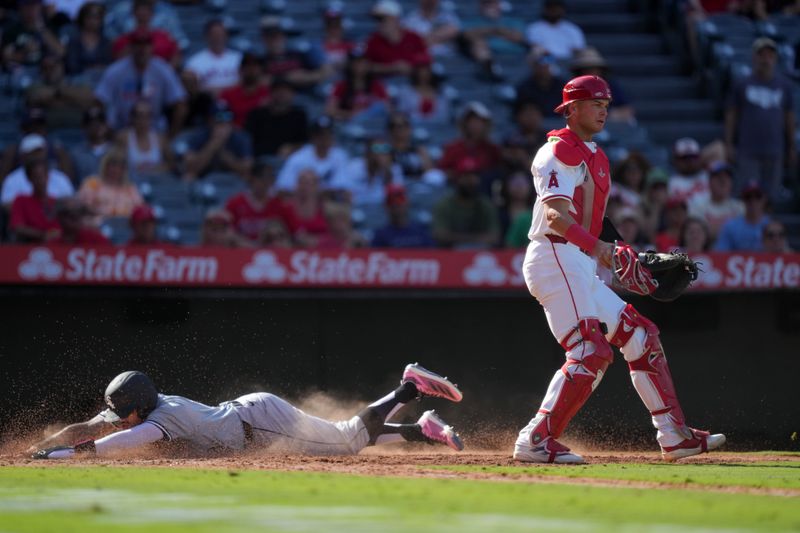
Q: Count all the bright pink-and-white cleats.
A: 2